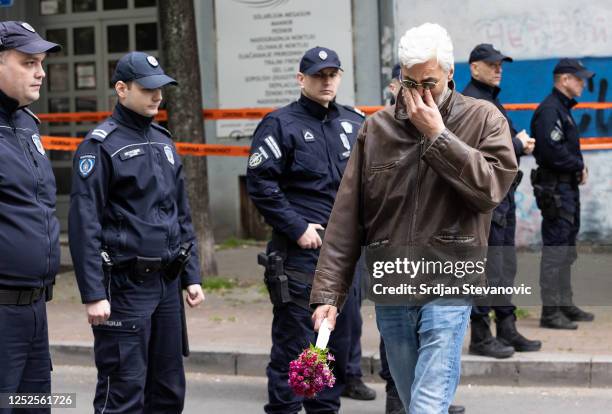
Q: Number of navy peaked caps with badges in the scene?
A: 5